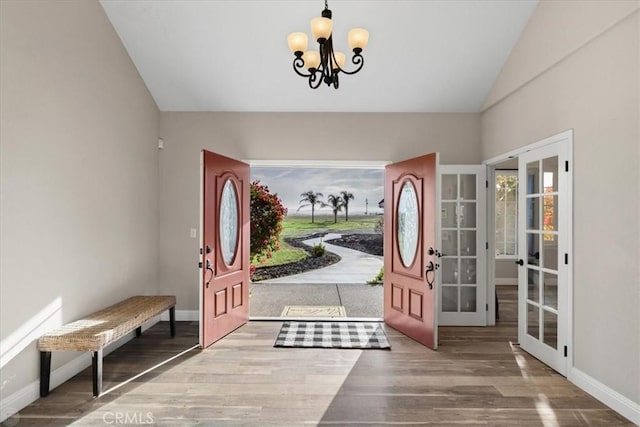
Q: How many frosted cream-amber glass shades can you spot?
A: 5